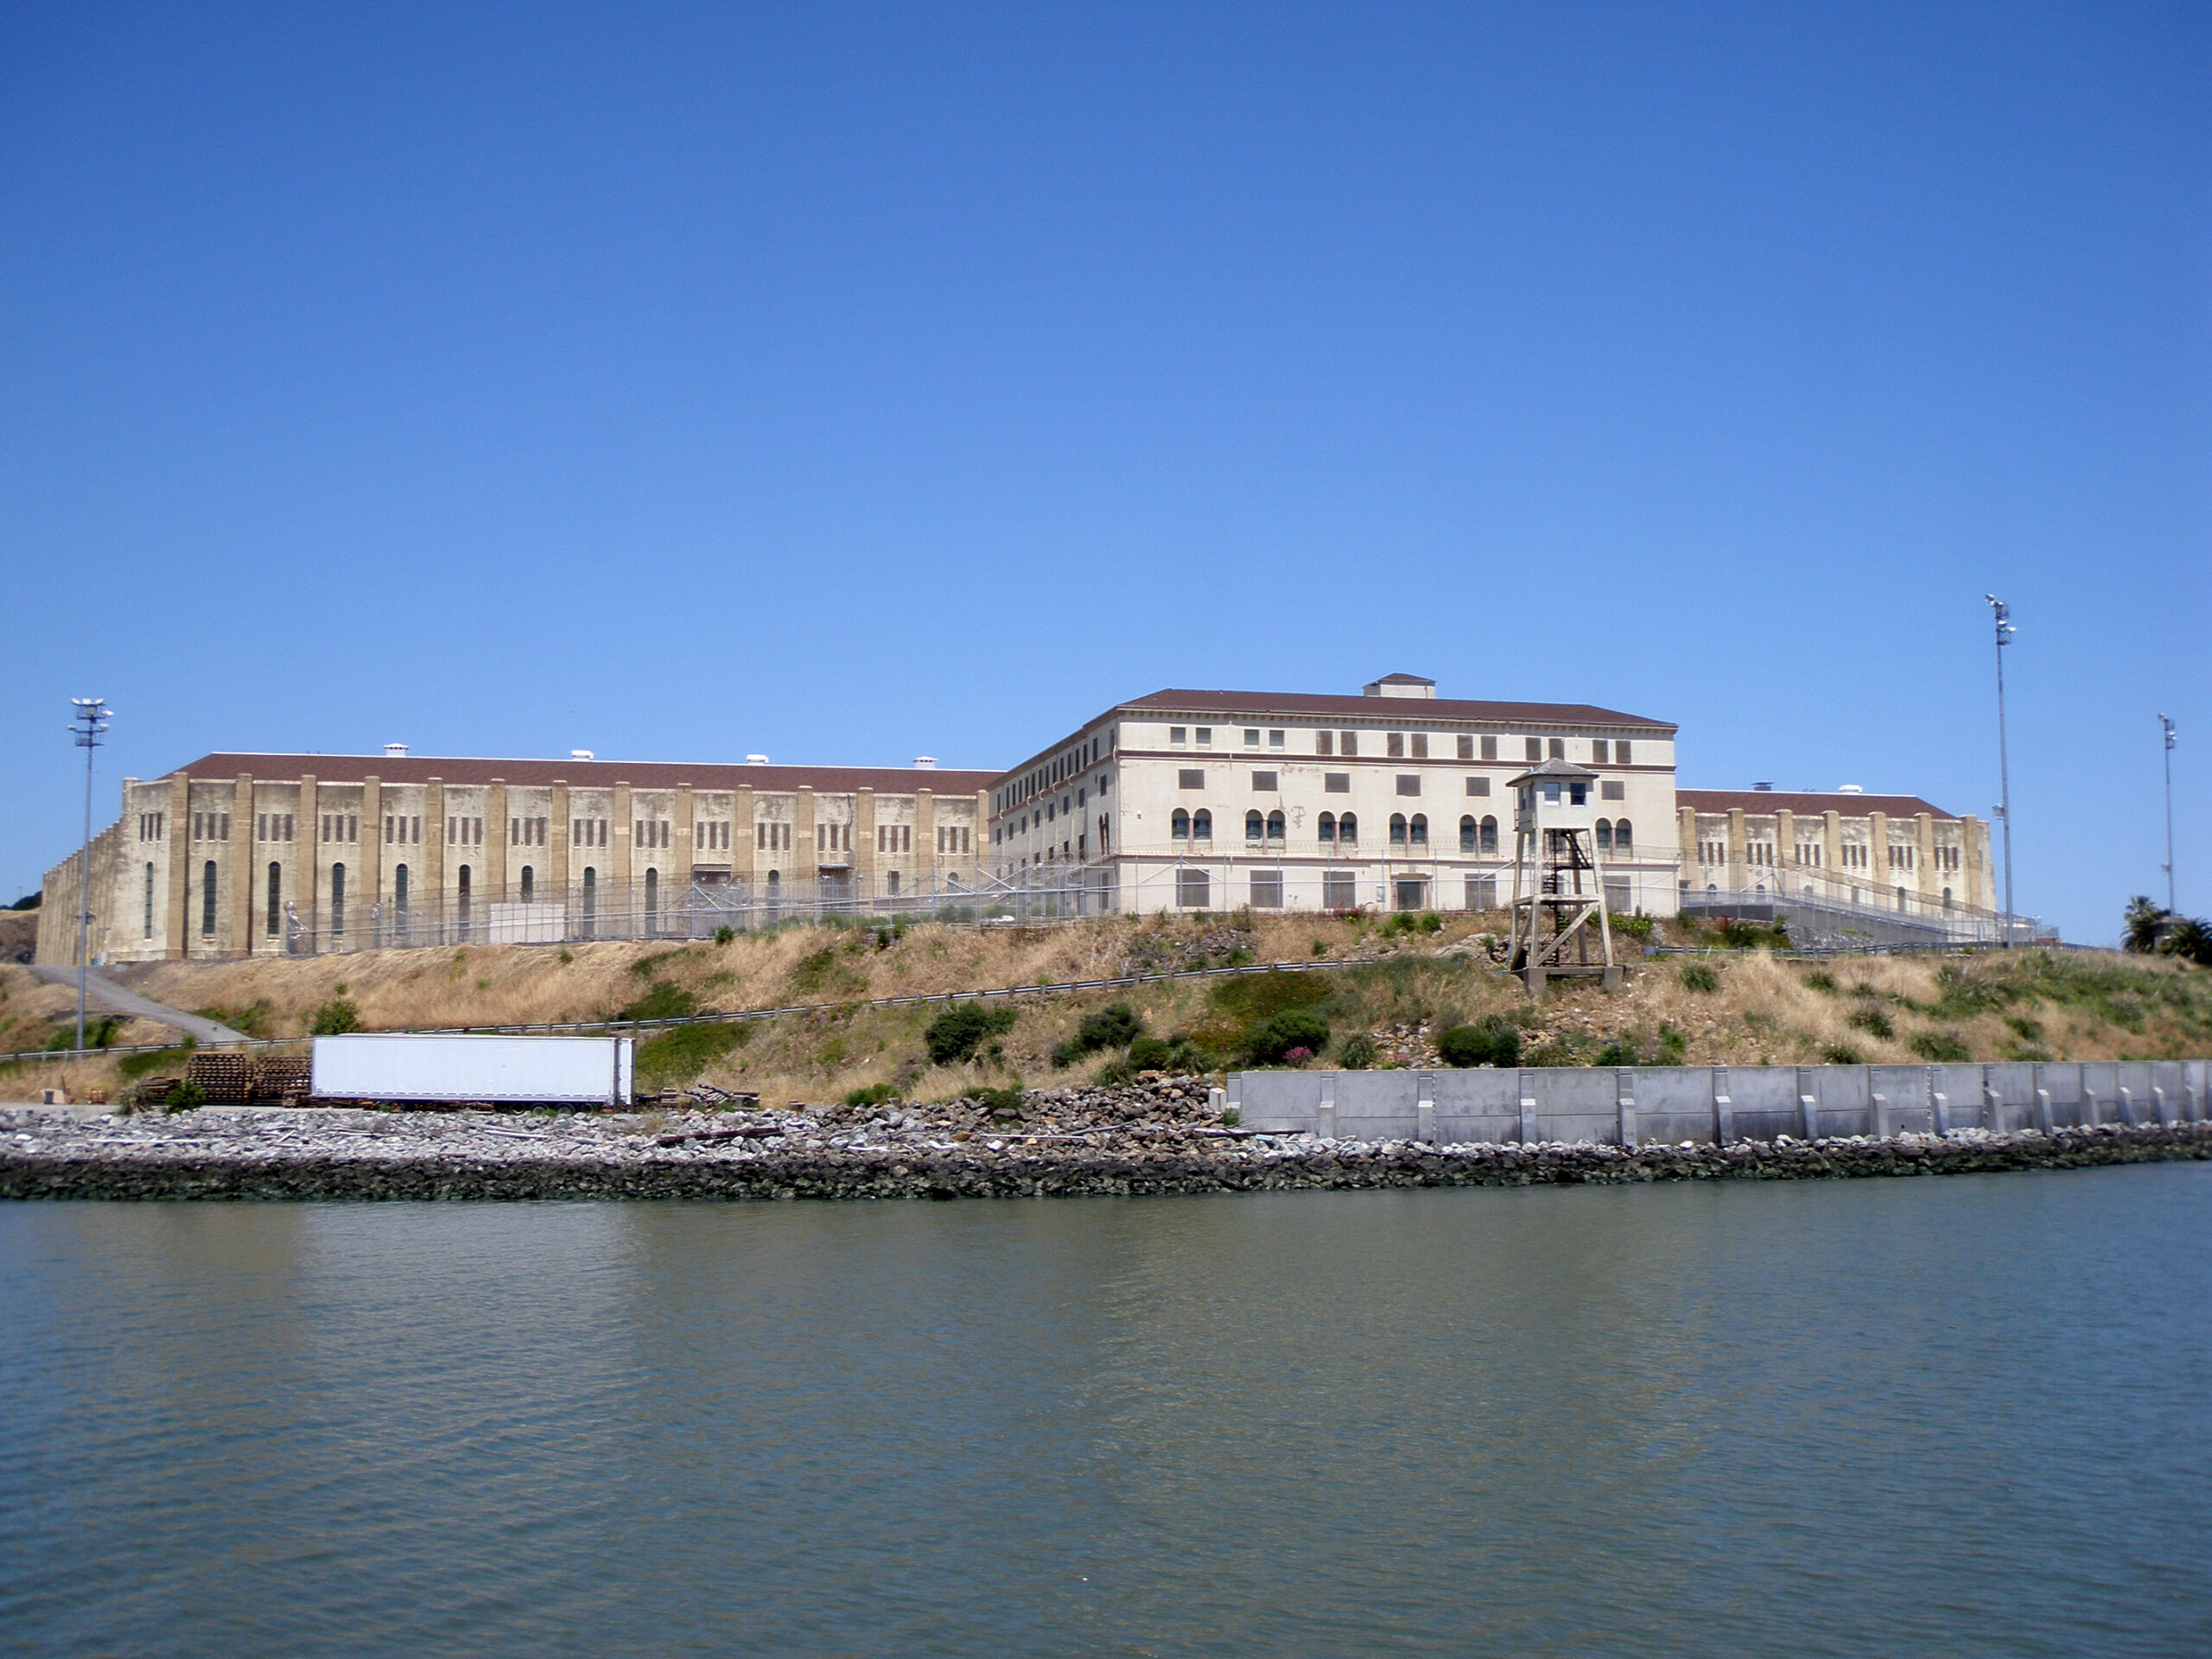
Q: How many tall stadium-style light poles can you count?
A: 3